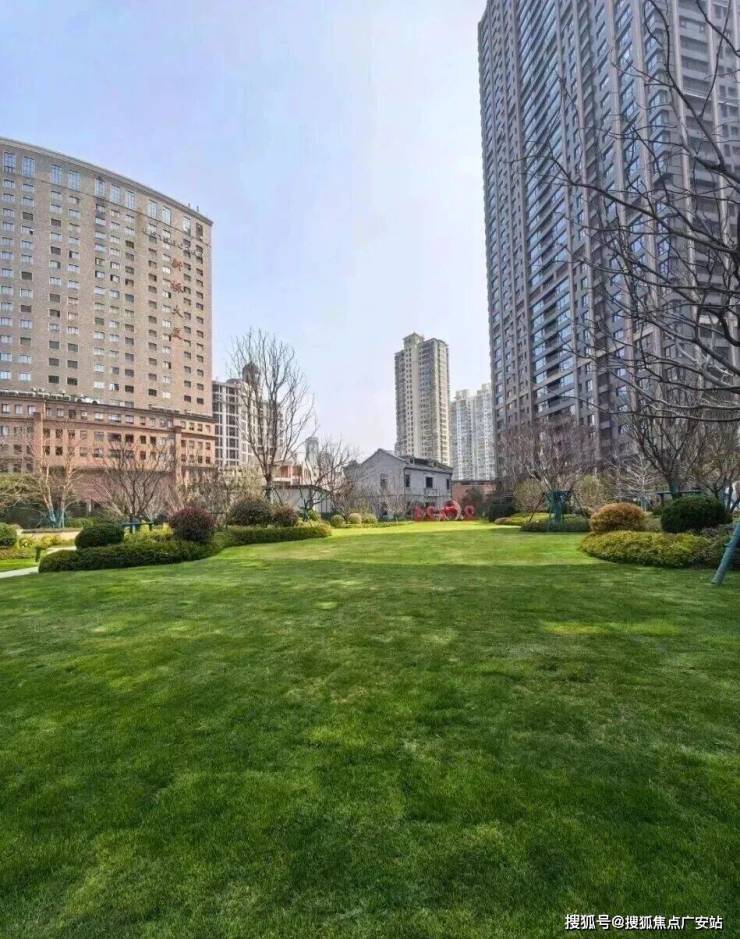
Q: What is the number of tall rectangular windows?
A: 11